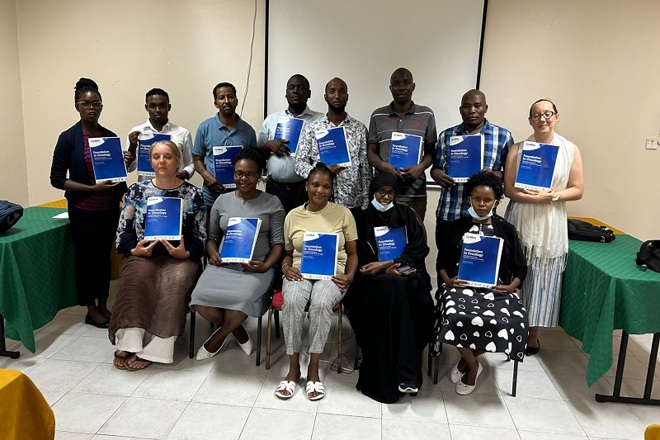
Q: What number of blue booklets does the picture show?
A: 13